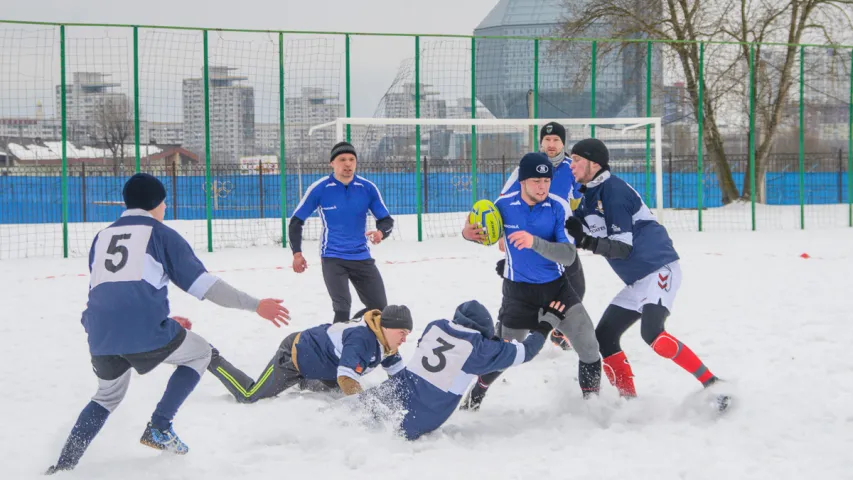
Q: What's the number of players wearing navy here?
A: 4